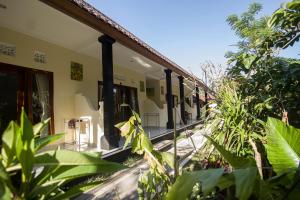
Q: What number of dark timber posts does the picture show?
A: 5